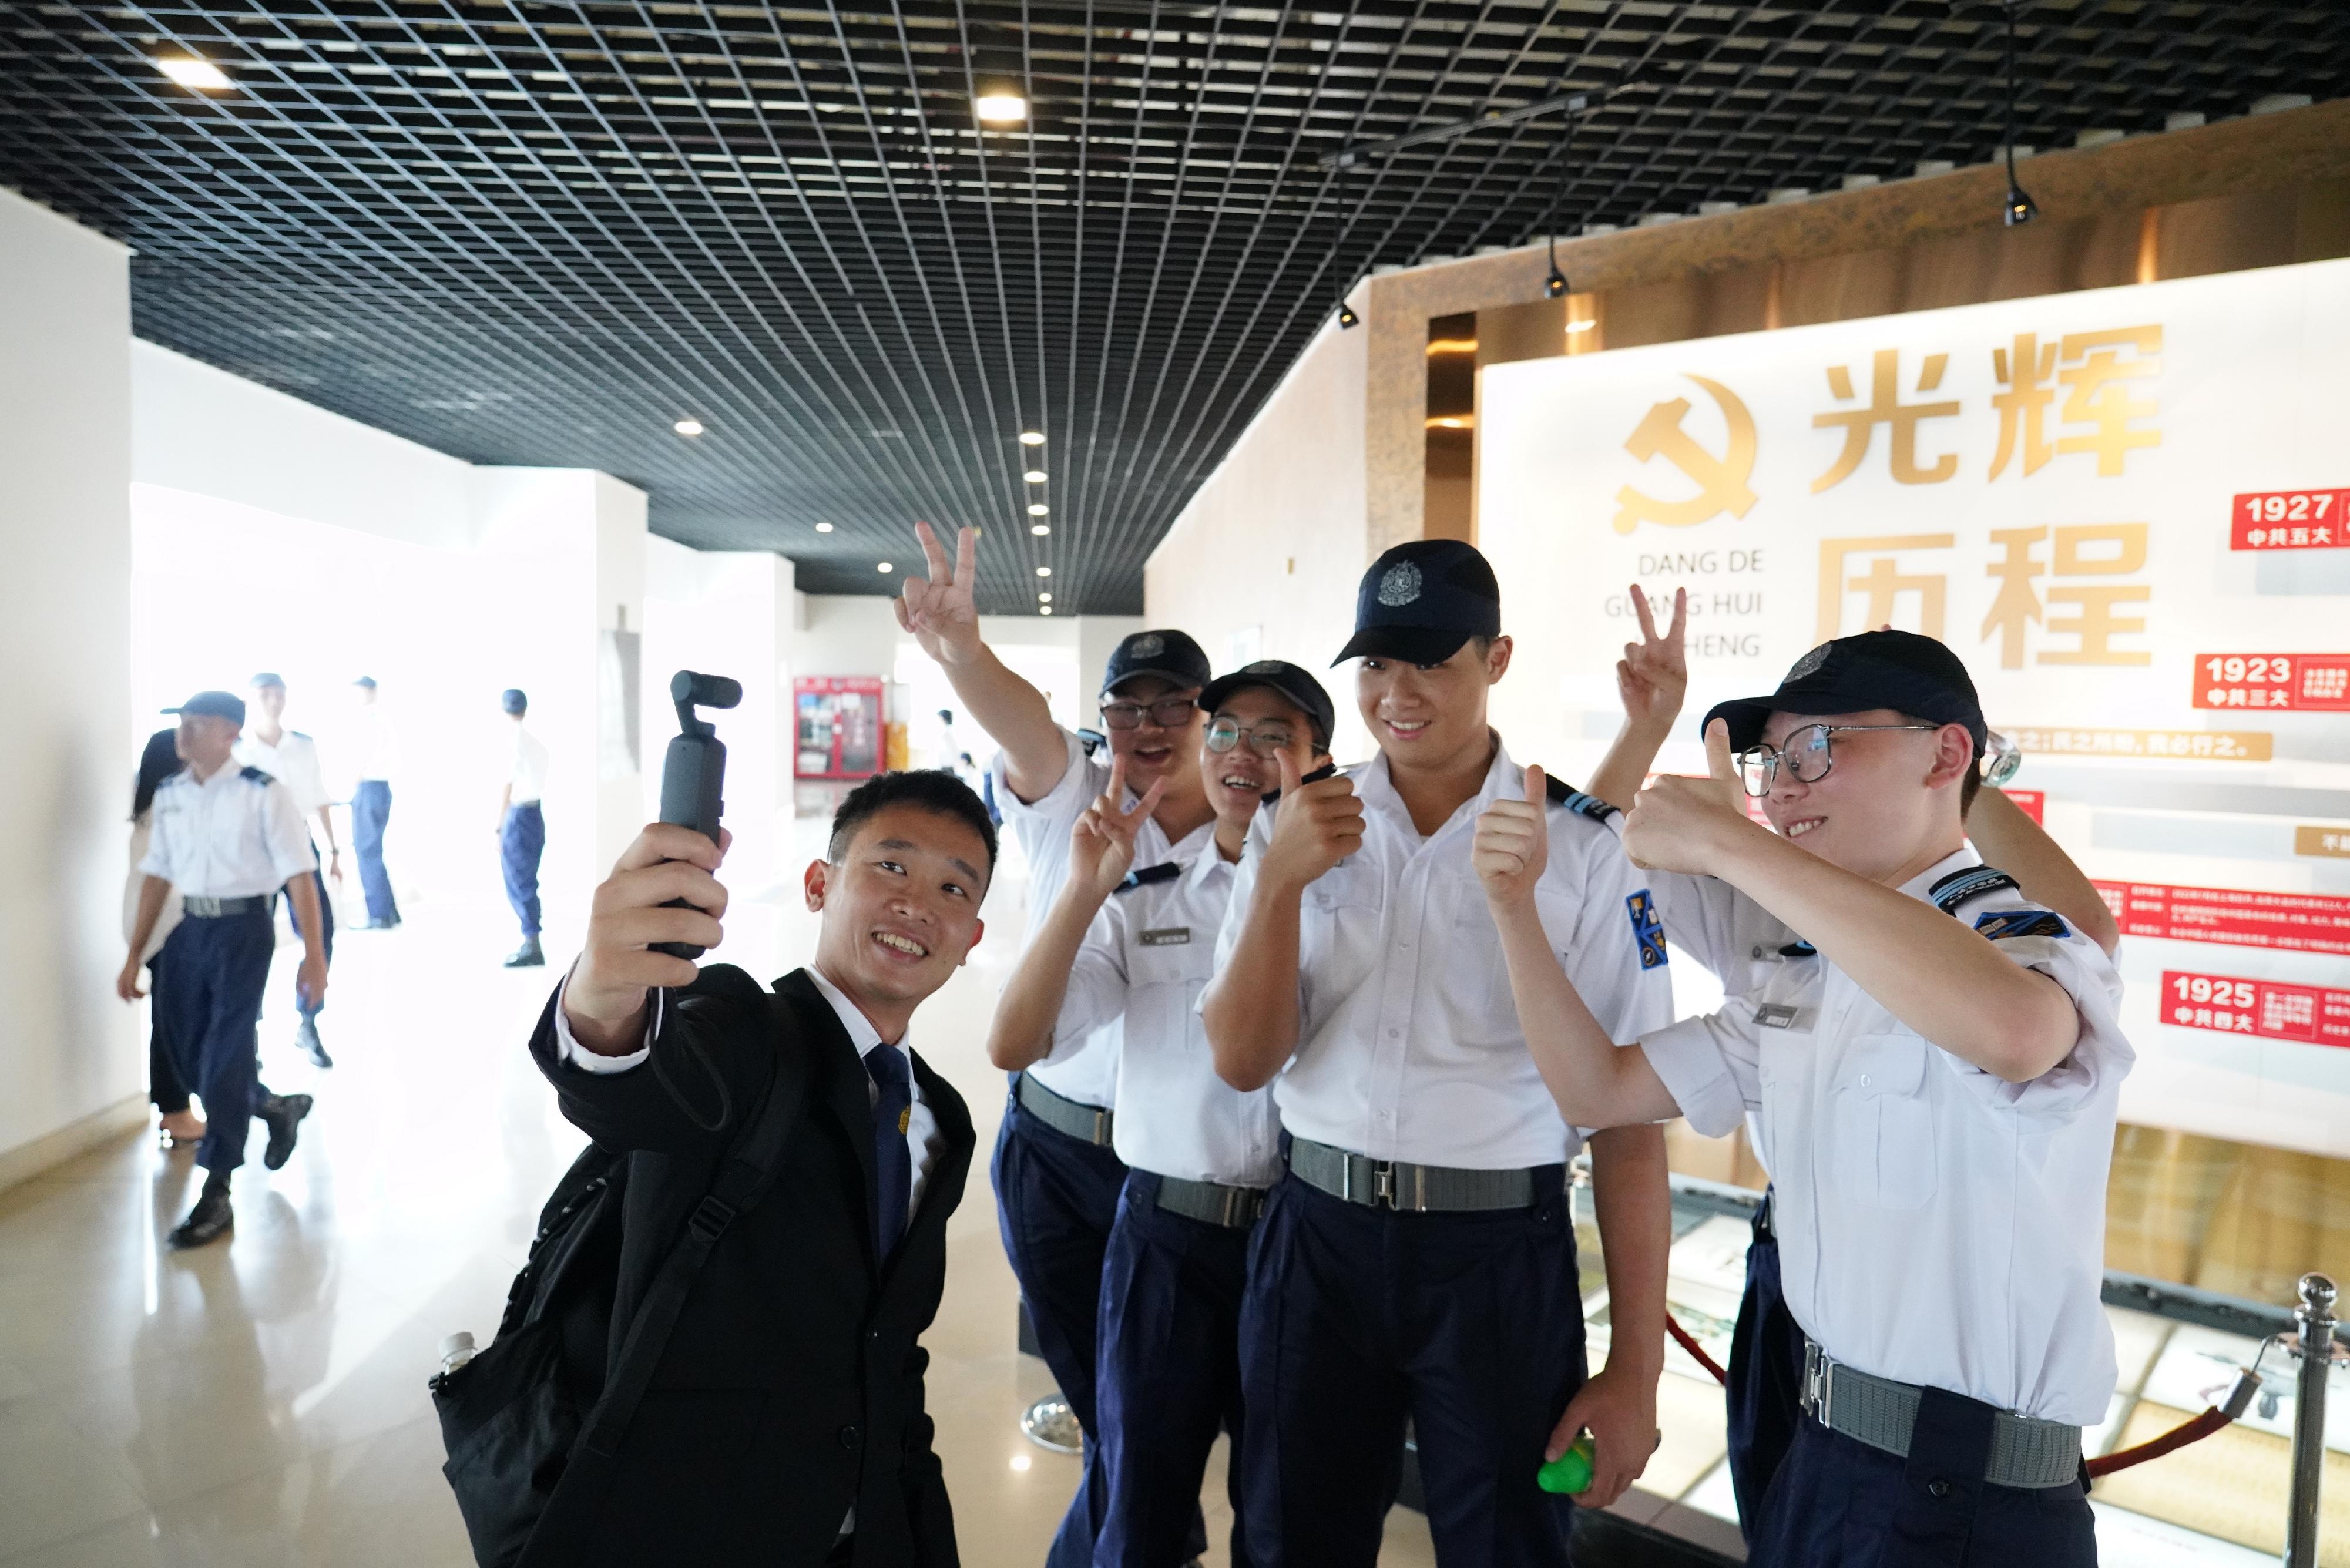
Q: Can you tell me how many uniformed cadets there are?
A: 9